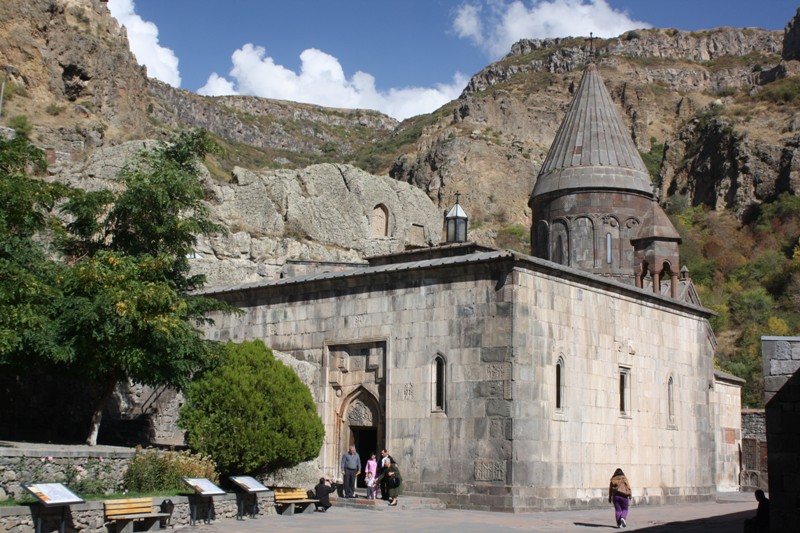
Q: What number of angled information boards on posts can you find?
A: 3